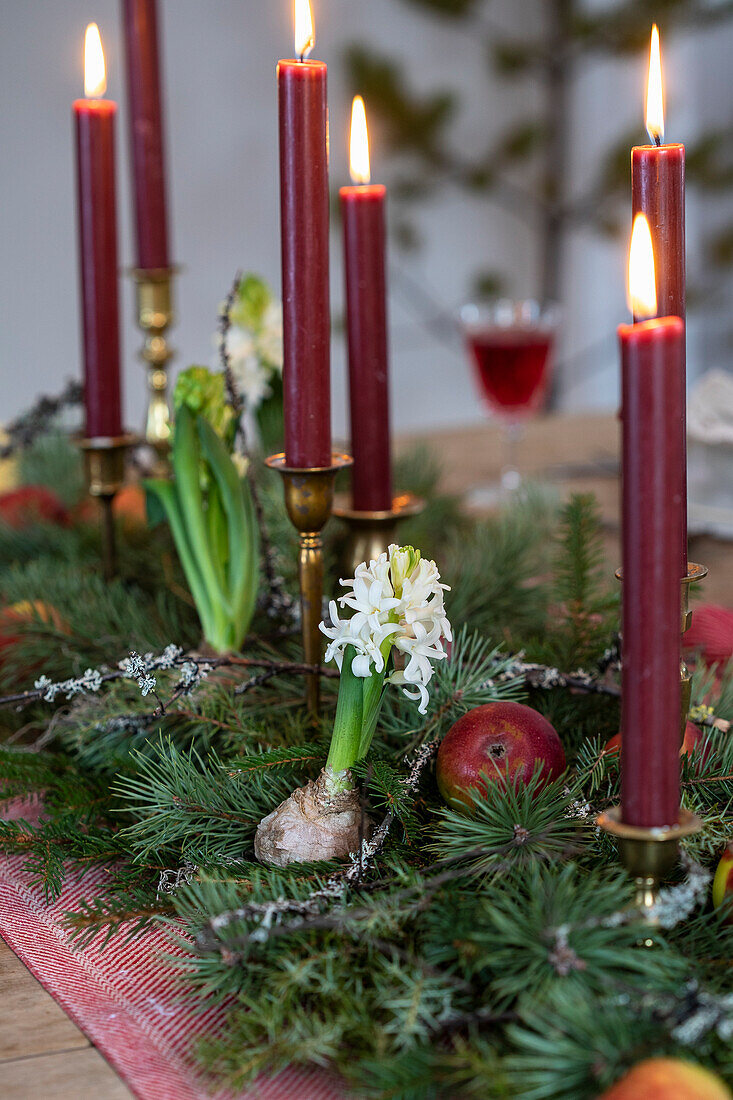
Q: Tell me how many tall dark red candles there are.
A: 6